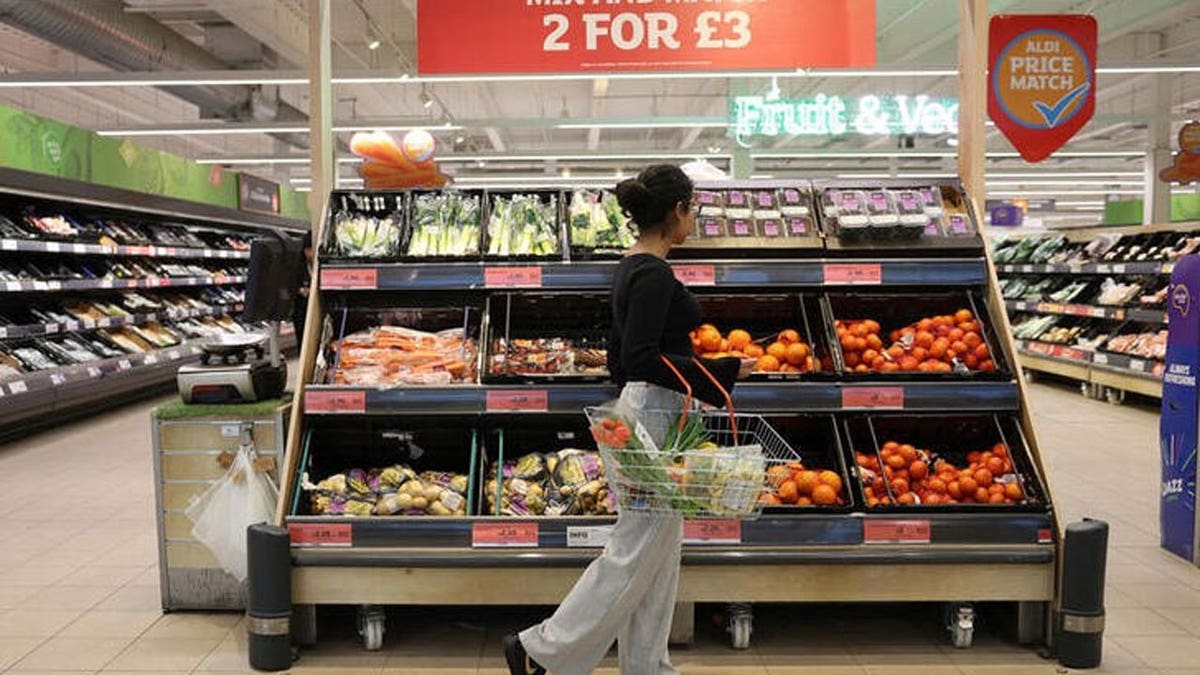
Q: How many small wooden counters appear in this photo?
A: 1